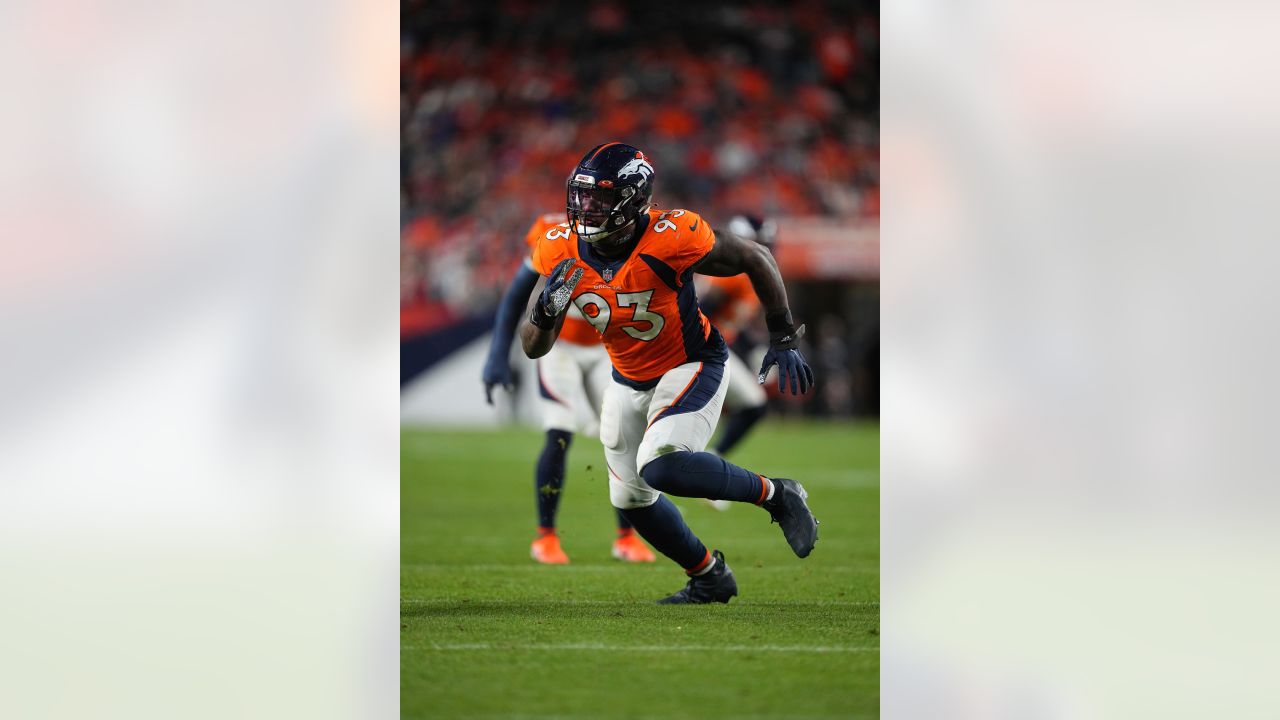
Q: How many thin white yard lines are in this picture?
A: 3